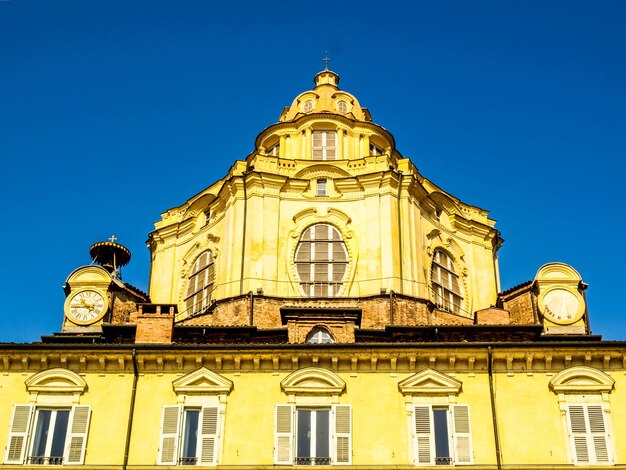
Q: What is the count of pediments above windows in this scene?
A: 5